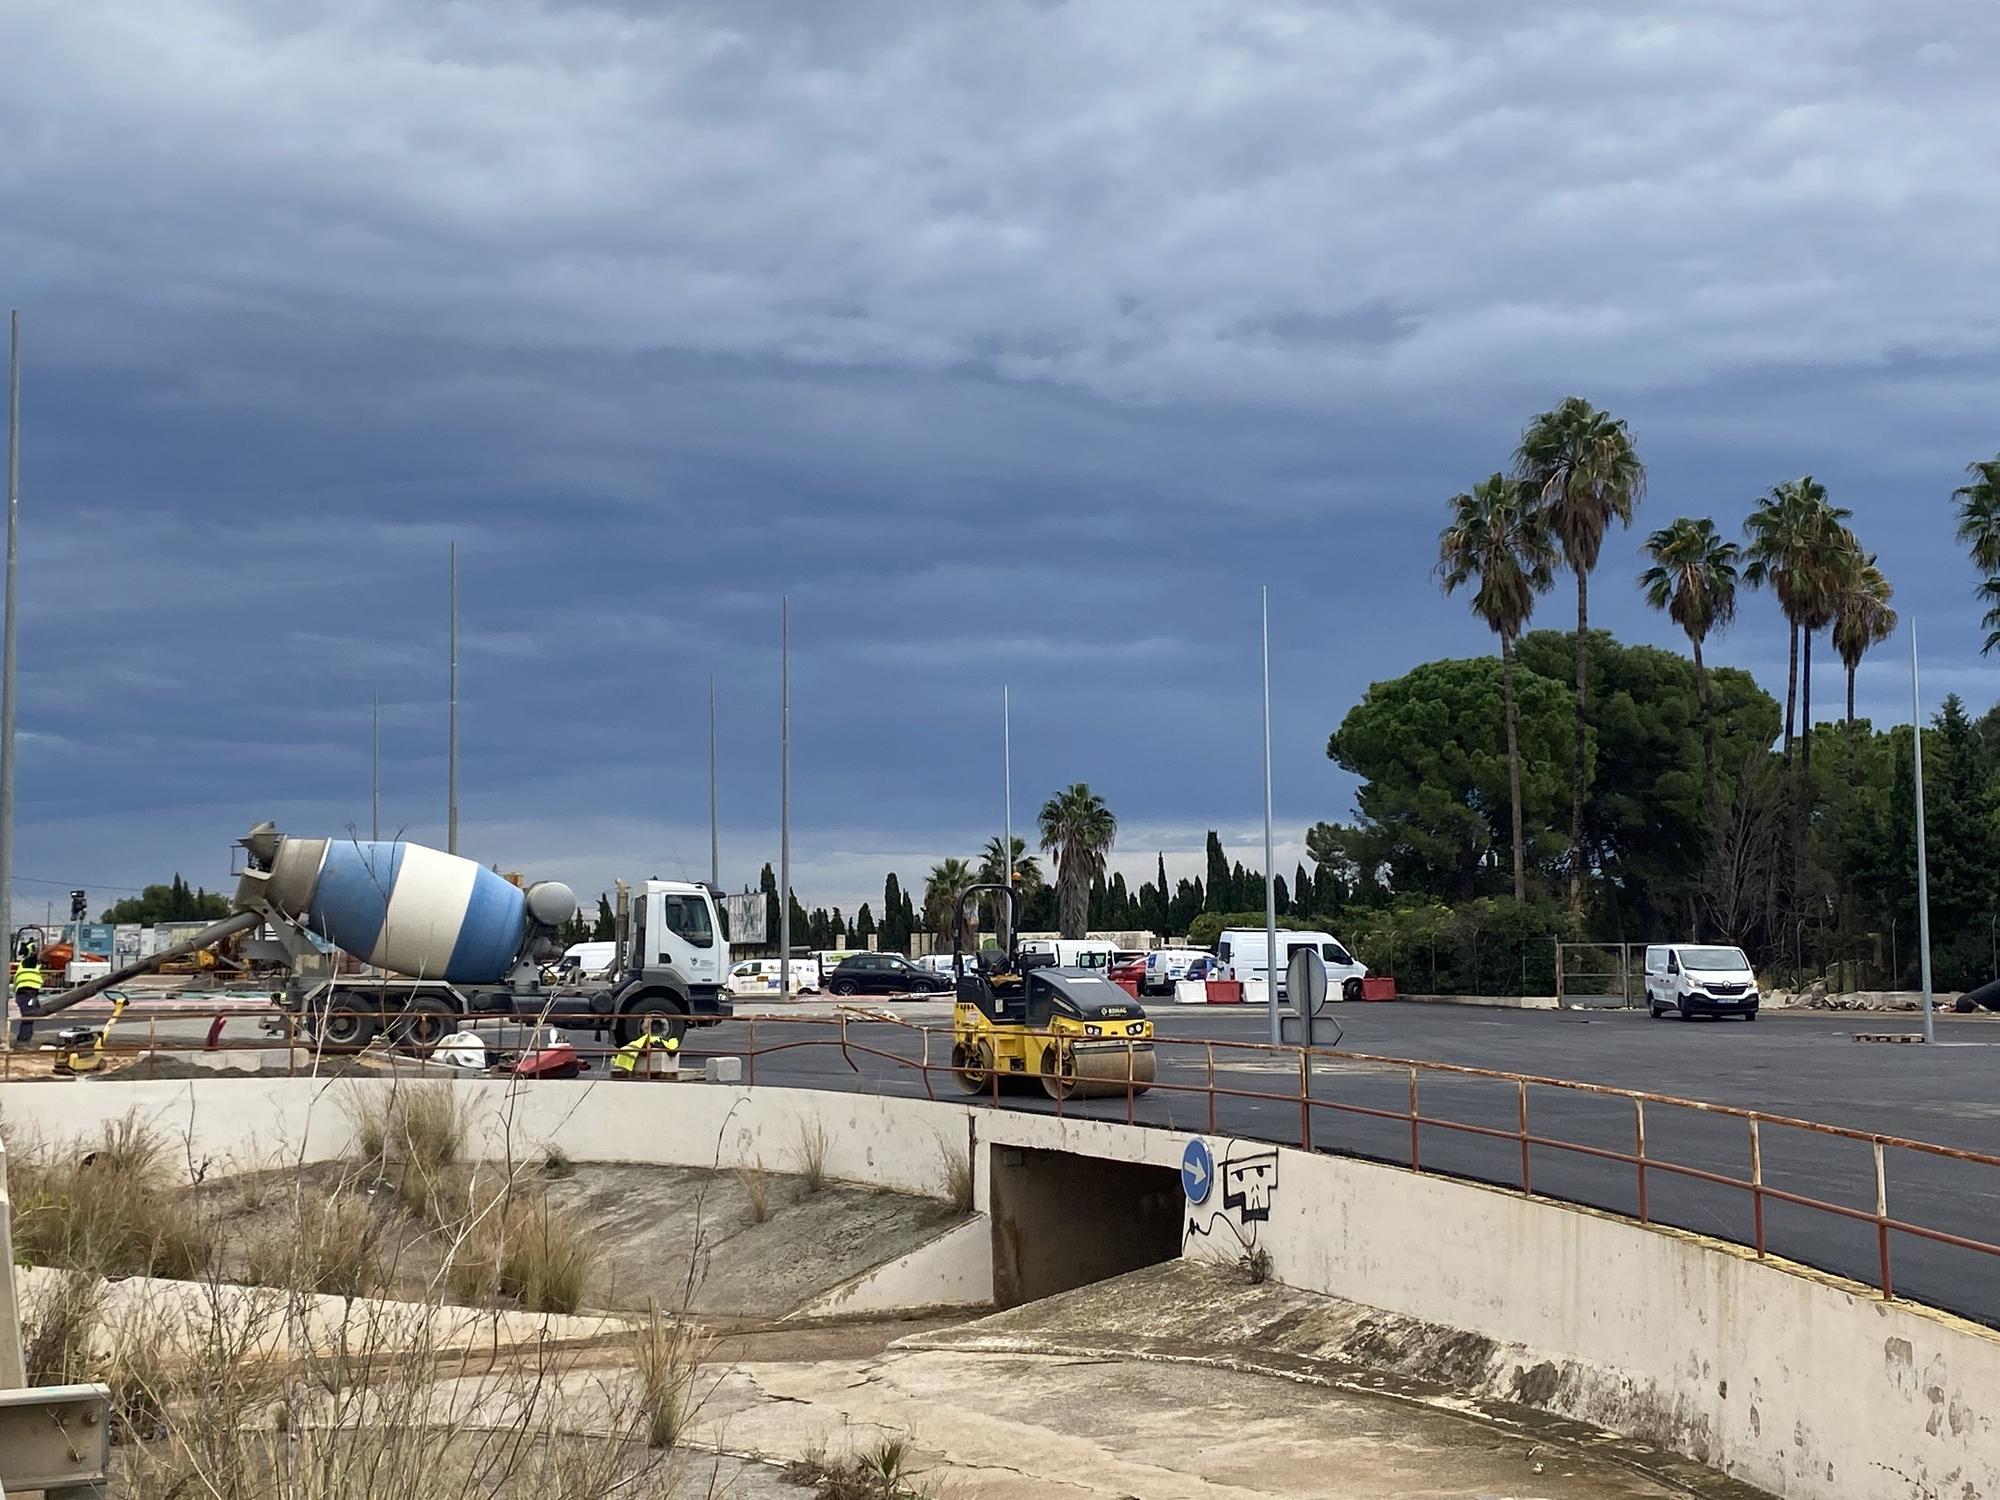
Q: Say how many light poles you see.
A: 8